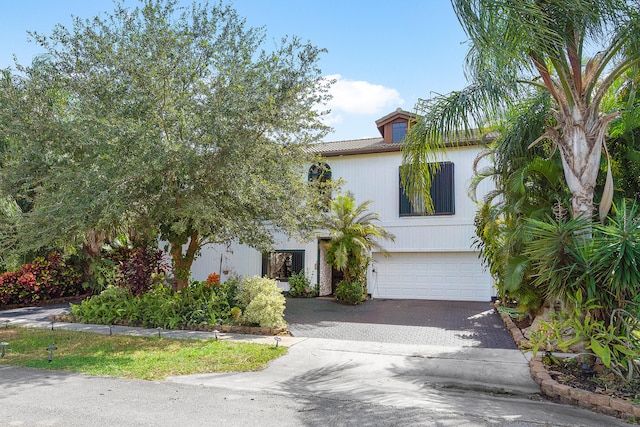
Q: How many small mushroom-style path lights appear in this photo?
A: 8